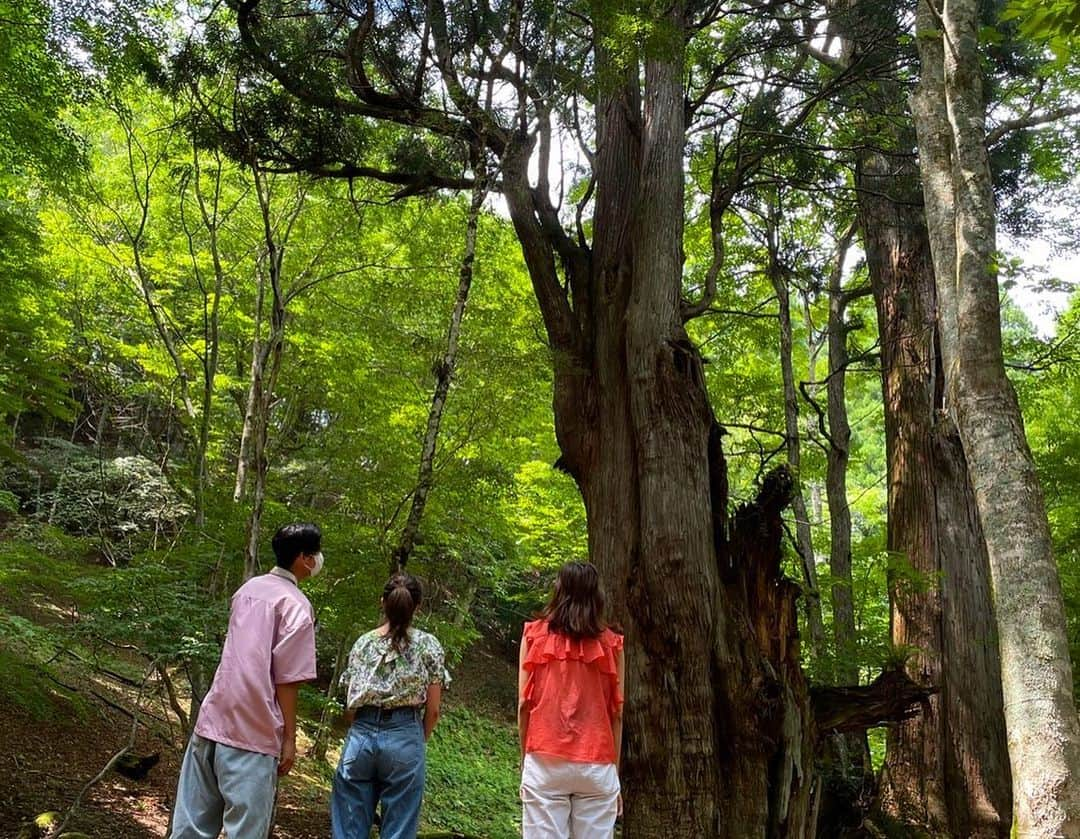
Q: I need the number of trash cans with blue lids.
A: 0